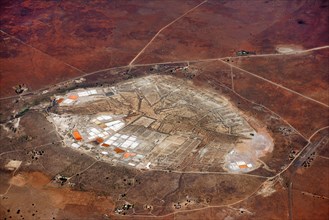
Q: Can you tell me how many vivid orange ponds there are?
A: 8